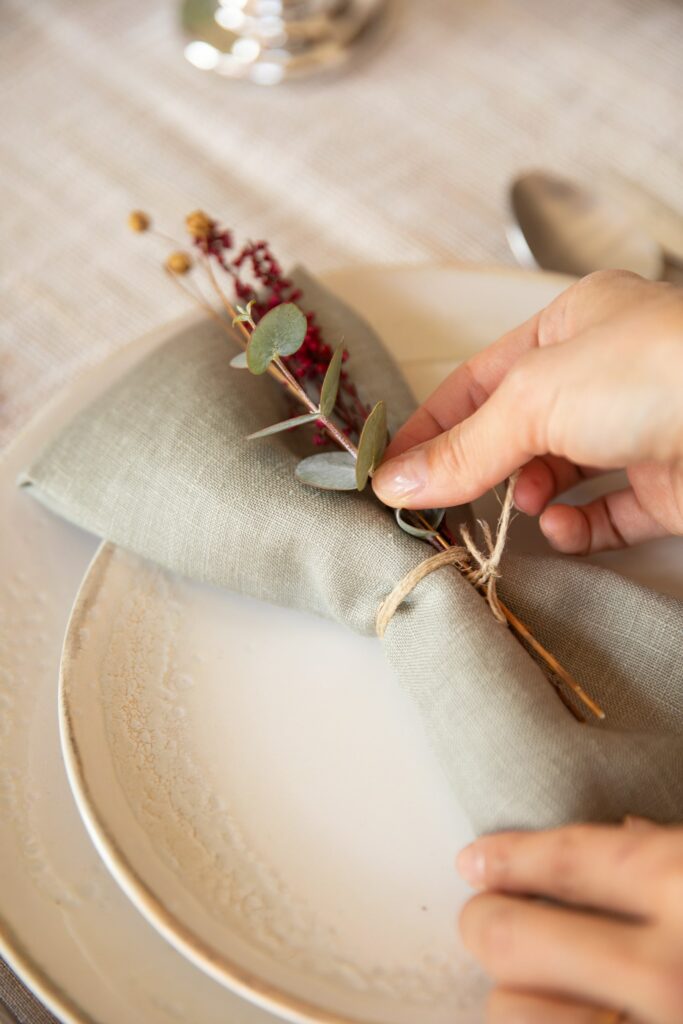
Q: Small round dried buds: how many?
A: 3